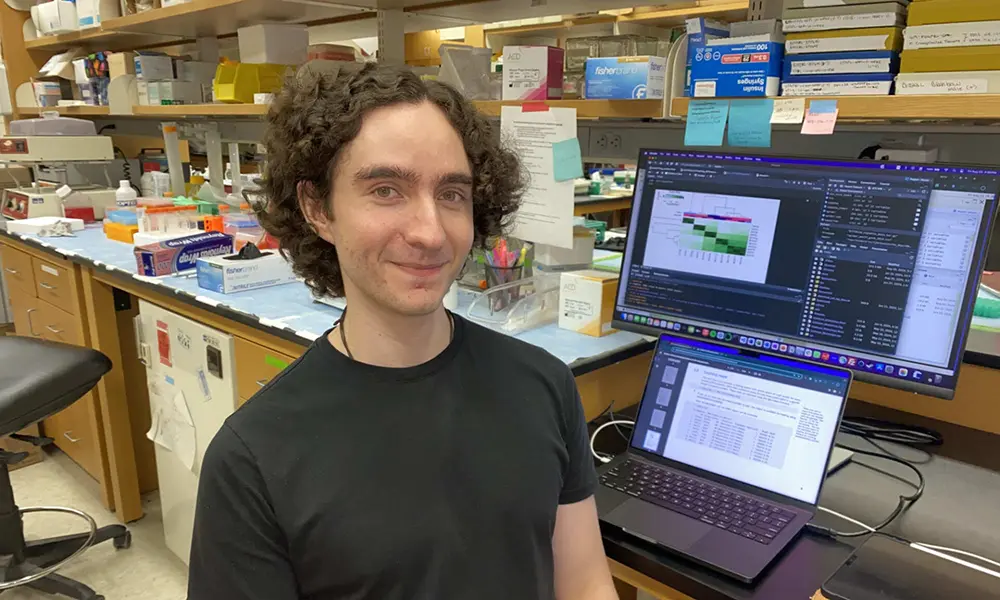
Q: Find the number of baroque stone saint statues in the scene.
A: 0